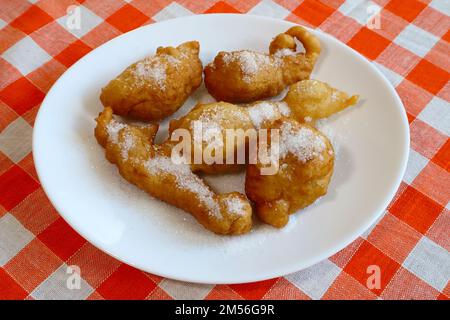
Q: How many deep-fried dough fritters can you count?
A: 5